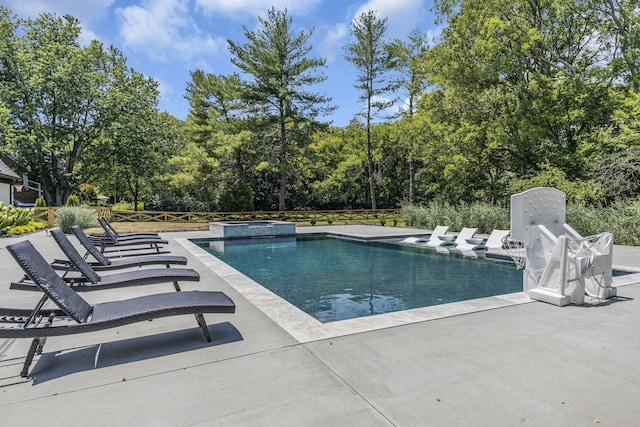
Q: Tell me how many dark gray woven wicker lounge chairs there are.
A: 6